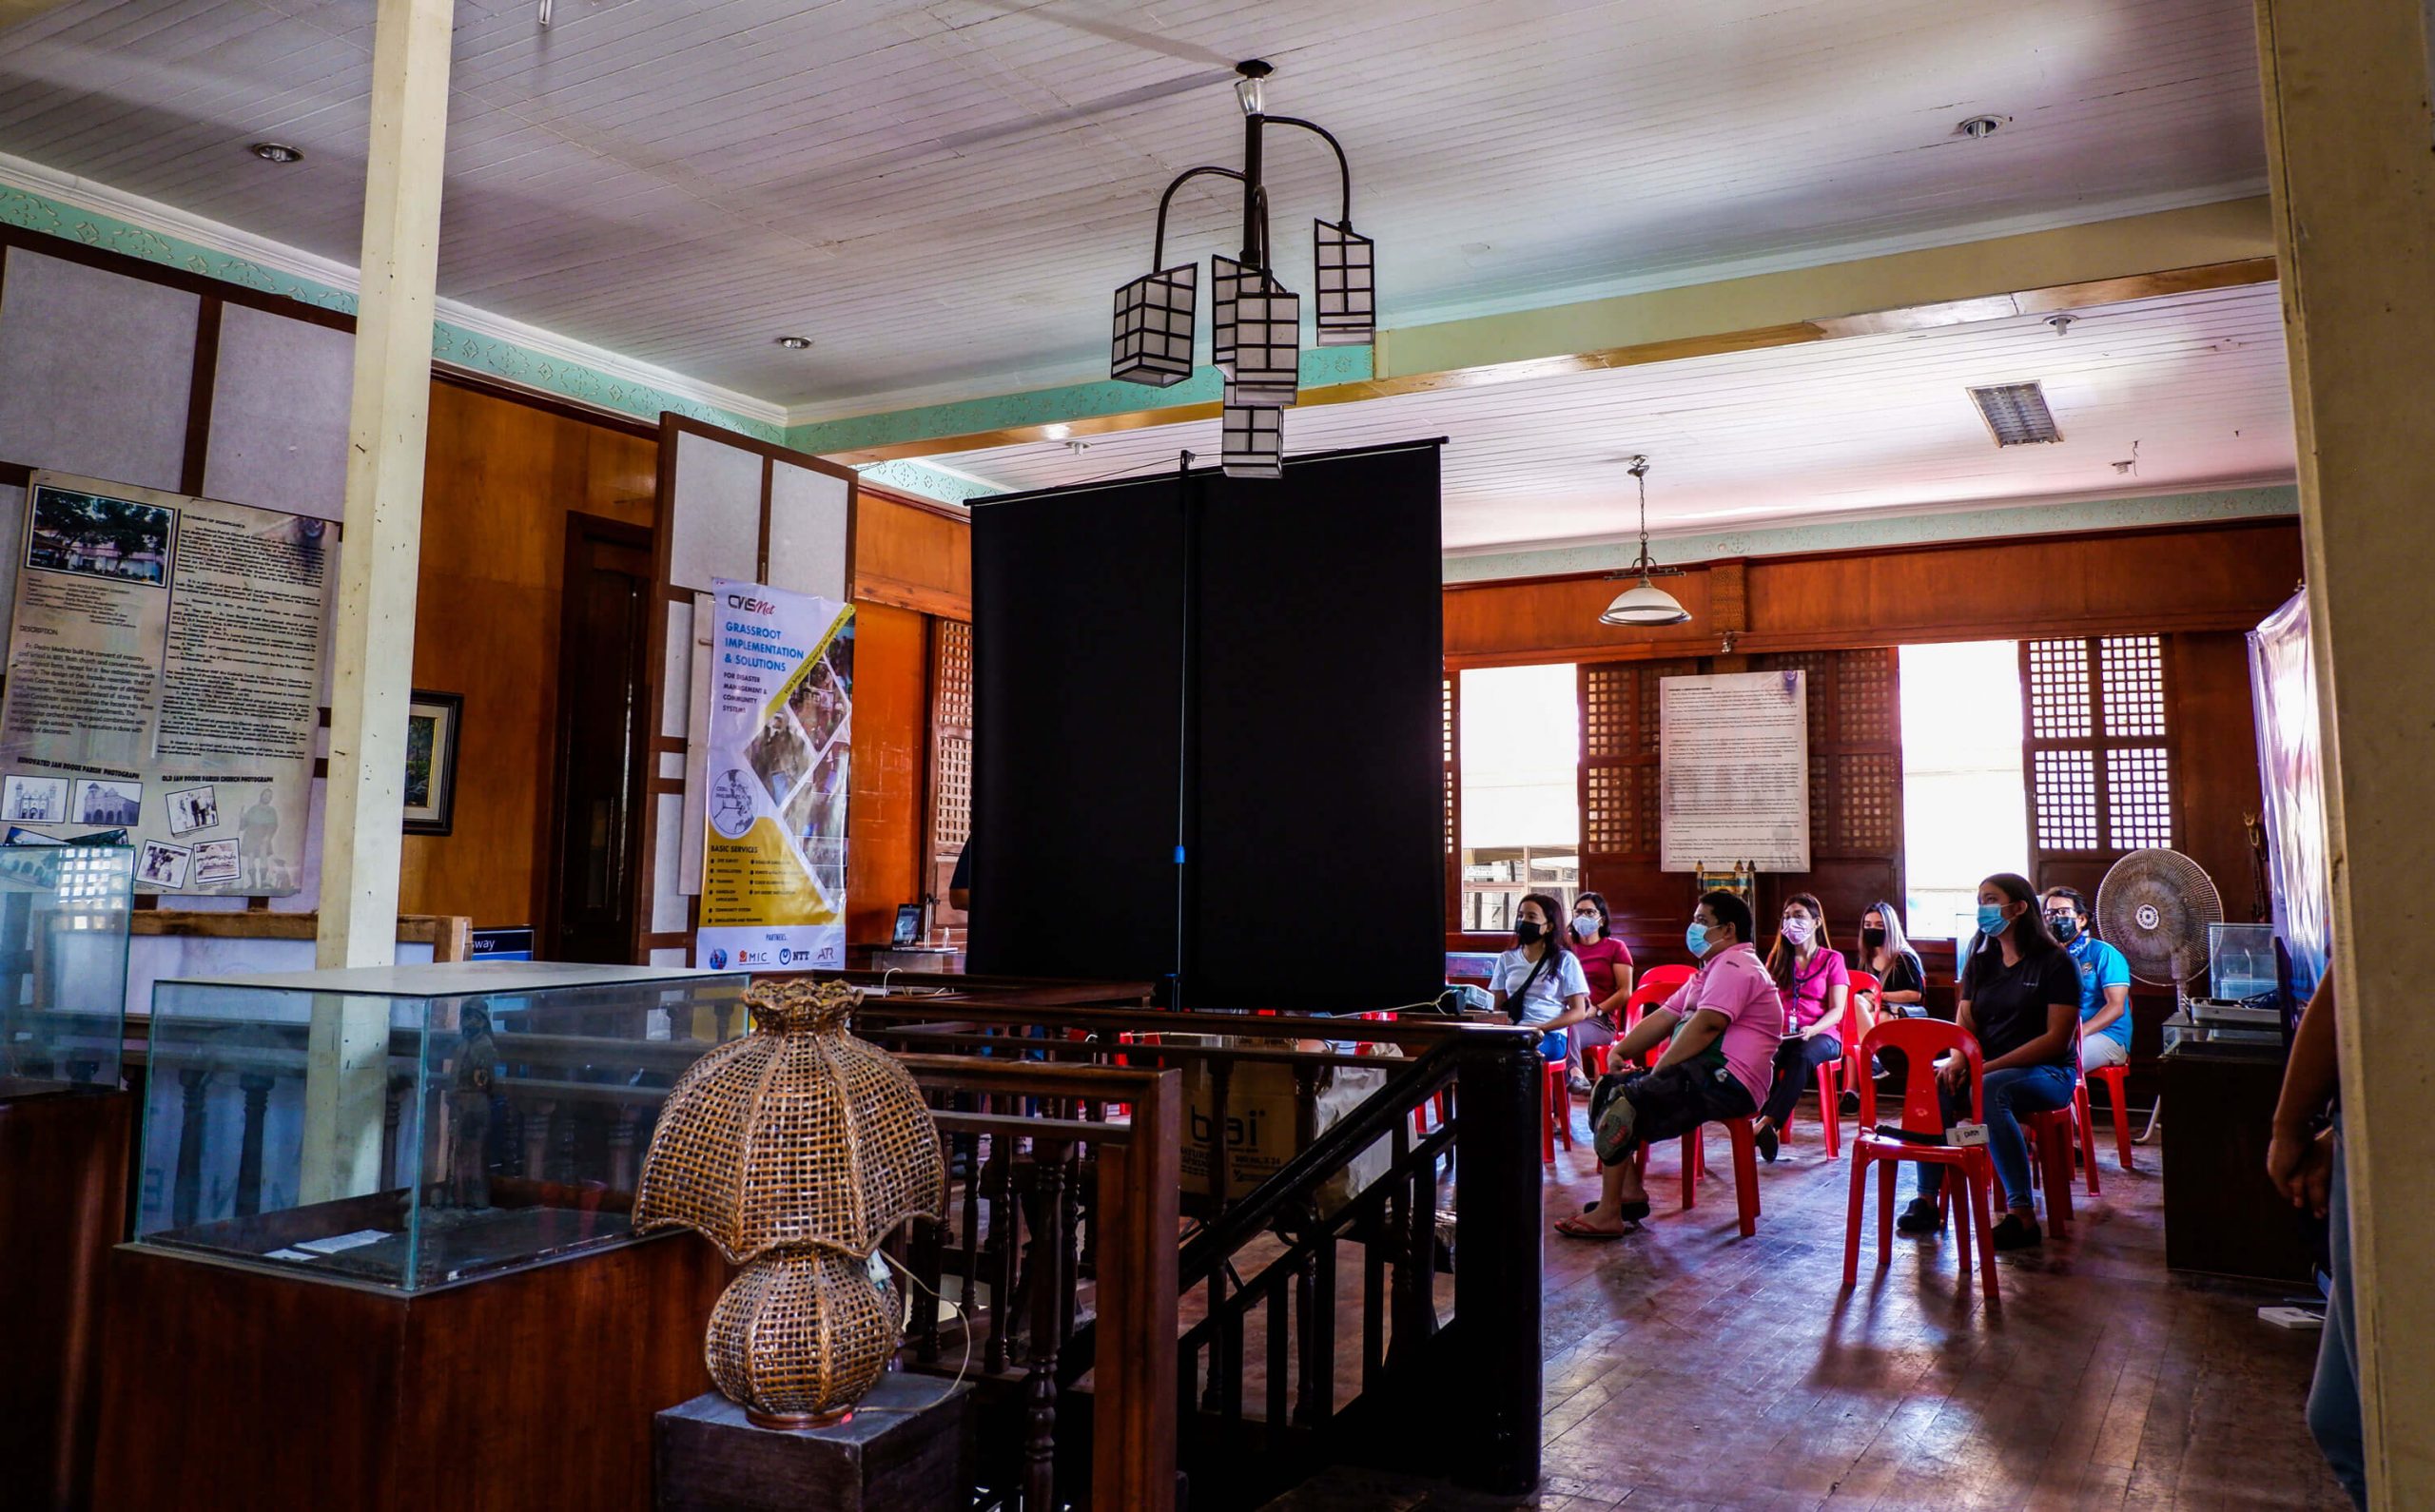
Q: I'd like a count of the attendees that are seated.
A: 7